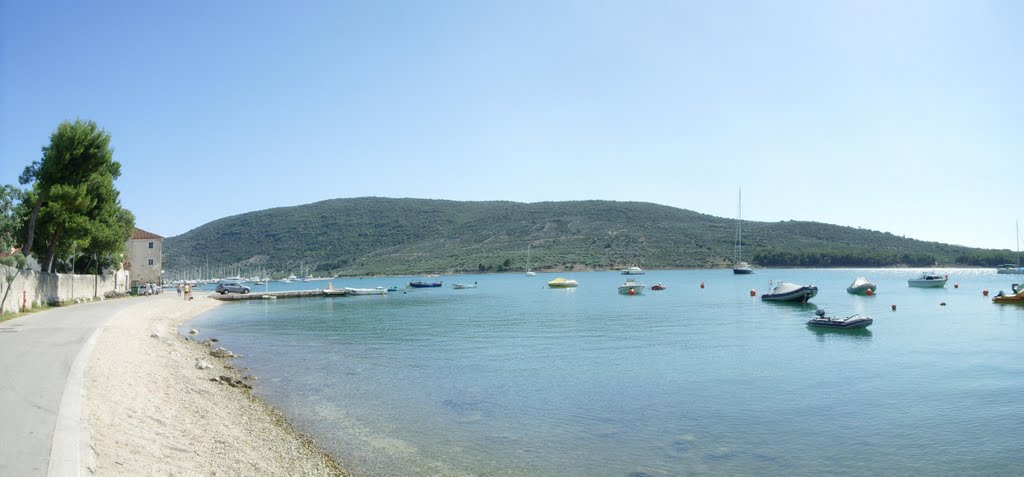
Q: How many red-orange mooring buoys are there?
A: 7